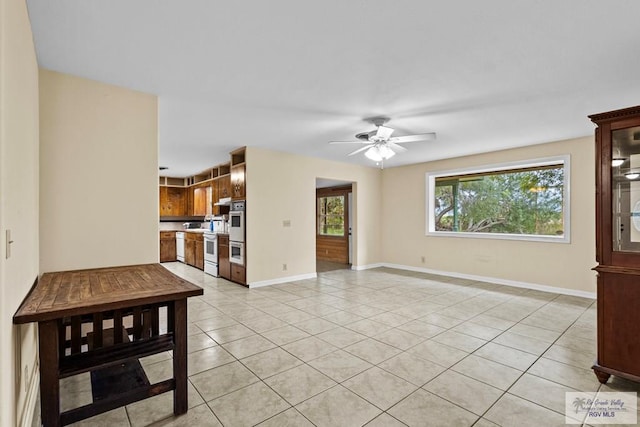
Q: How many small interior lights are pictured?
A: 2